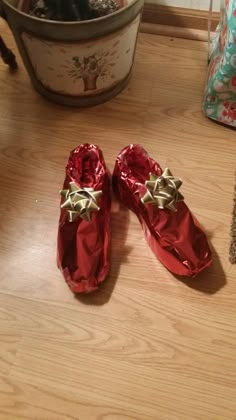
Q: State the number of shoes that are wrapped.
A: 2